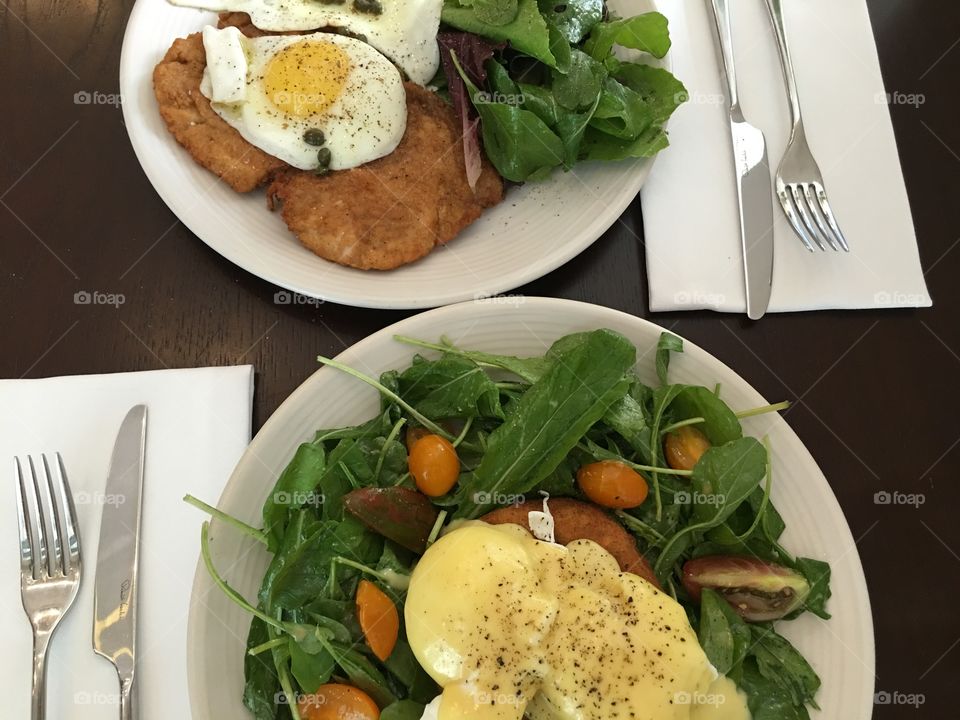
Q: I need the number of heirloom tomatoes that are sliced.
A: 2